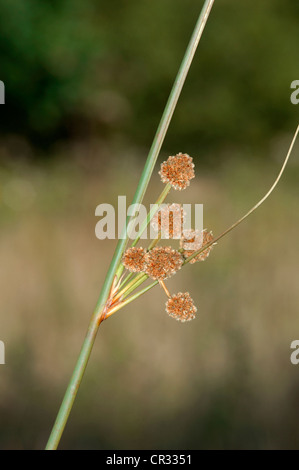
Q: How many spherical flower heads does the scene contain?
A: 6